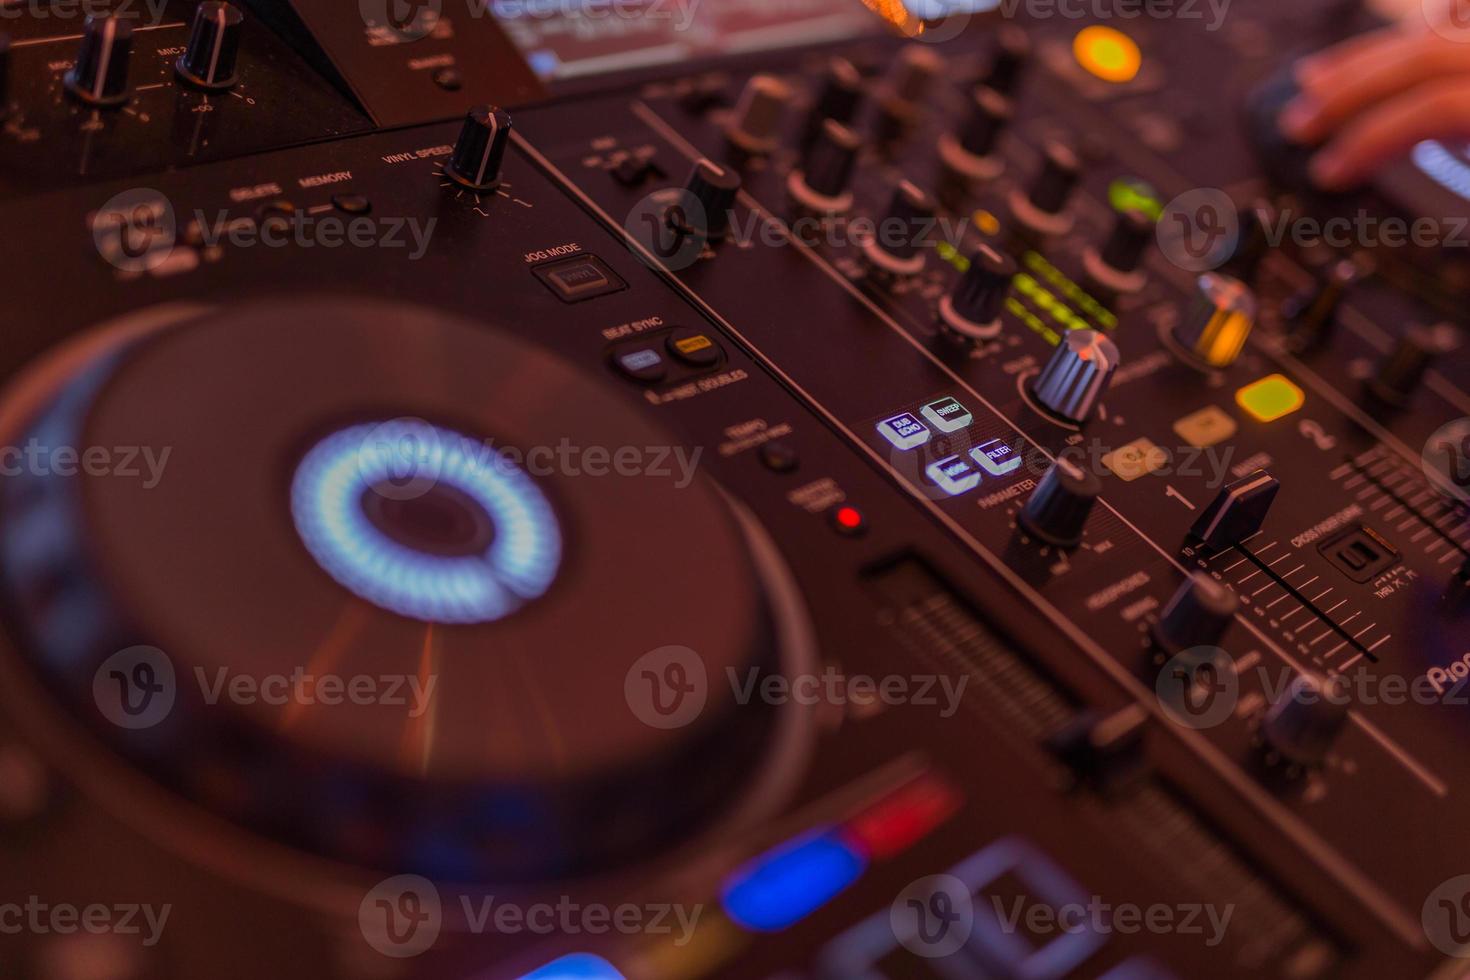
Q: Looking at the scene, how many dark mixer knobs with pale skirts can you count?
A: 6